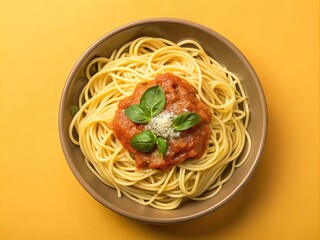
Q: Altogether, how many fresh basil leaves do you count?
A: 5